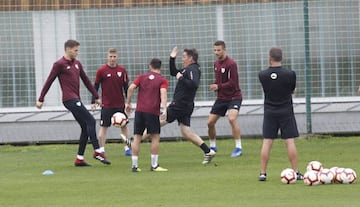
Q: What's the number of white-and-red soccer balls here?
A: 8